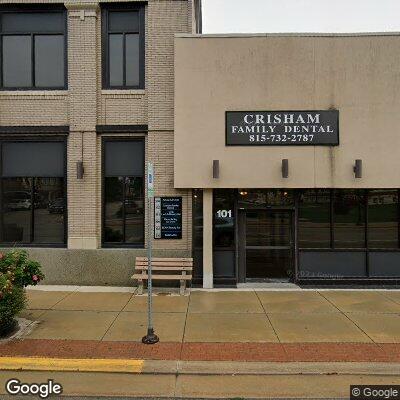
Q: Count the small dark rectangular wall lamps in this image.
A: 4